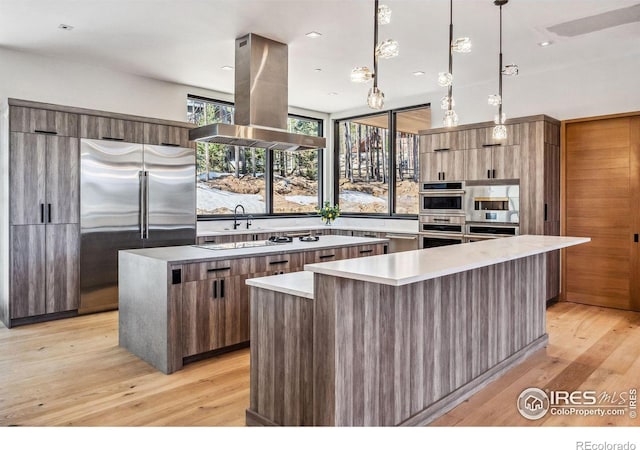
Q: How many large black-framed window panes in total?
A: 4